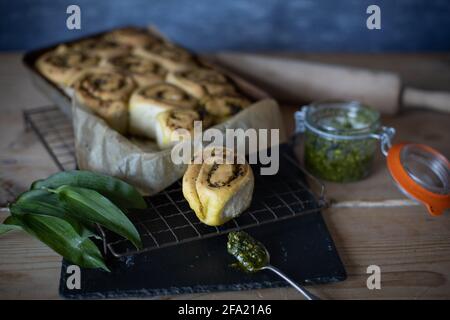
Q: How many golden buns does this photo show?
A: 11